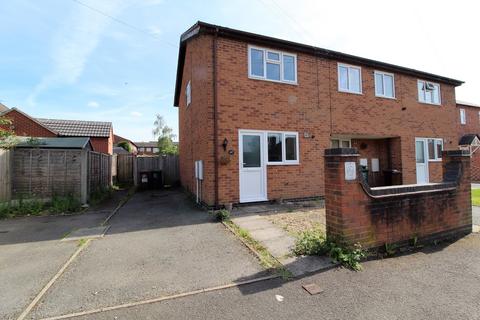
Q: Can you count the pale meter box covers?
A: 4